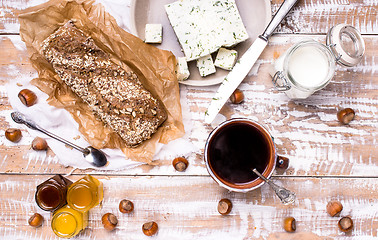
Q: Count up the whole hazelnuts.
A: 14